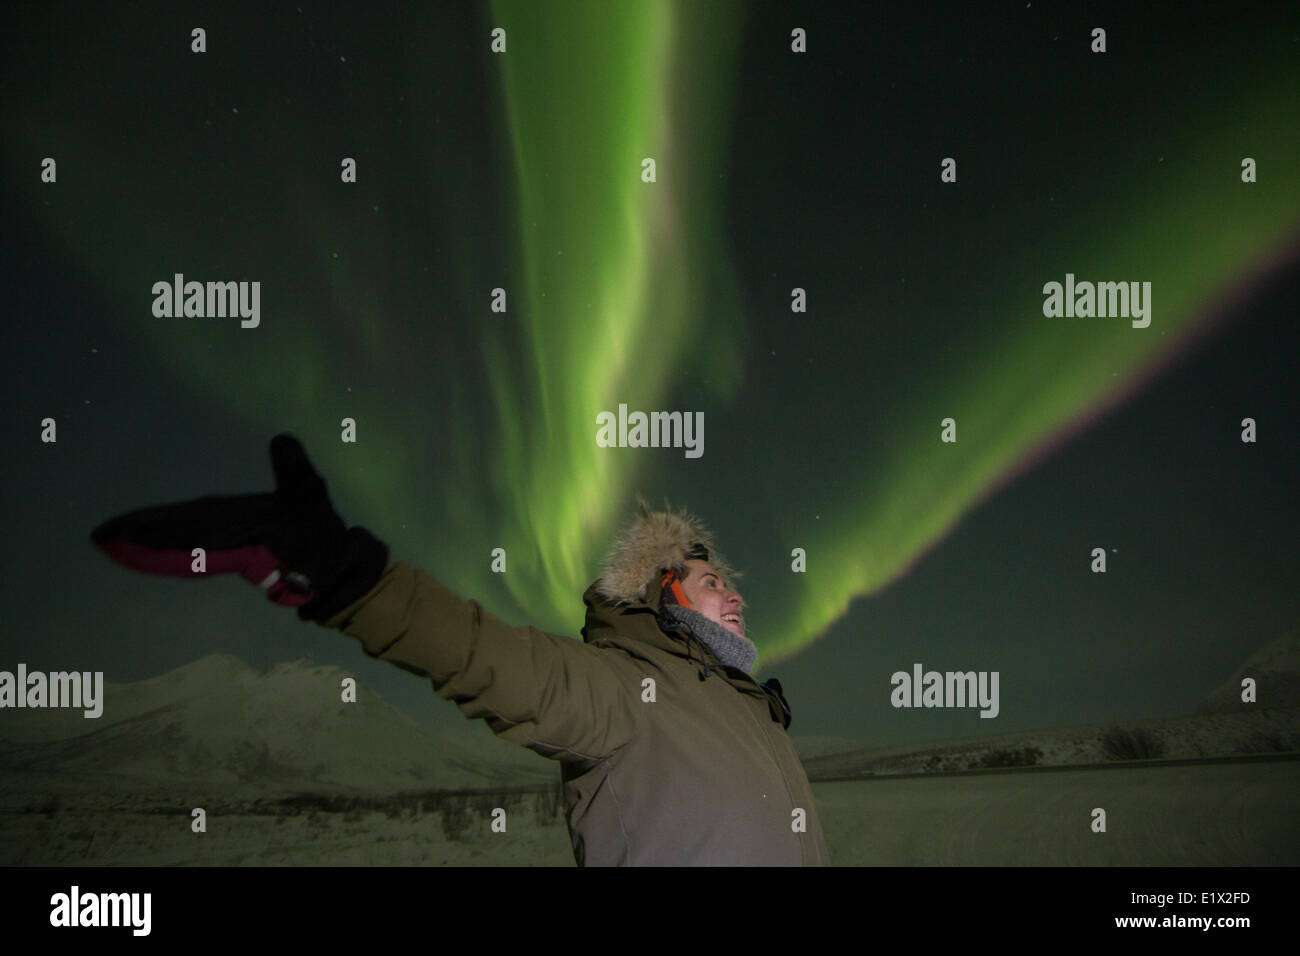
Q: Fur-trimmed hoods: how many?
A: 1